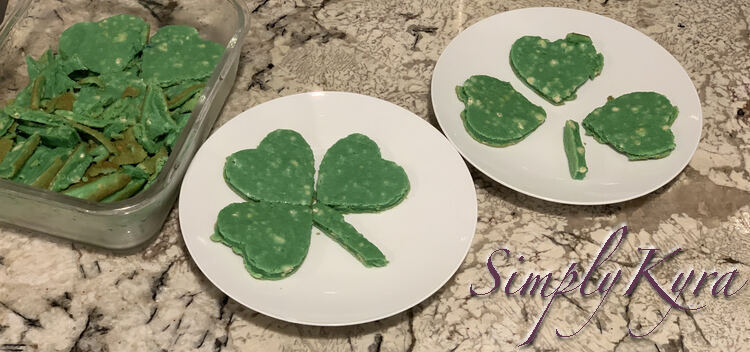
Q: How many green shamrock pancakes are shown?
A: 2